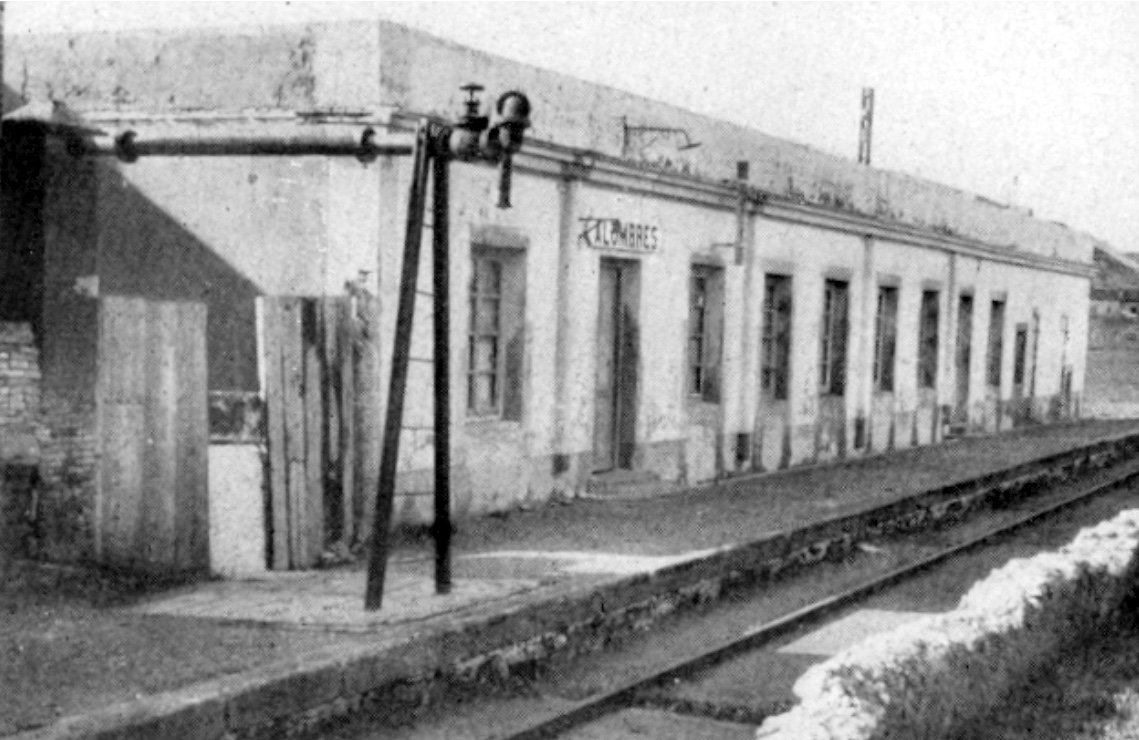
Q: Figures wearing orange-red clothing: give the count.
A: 0